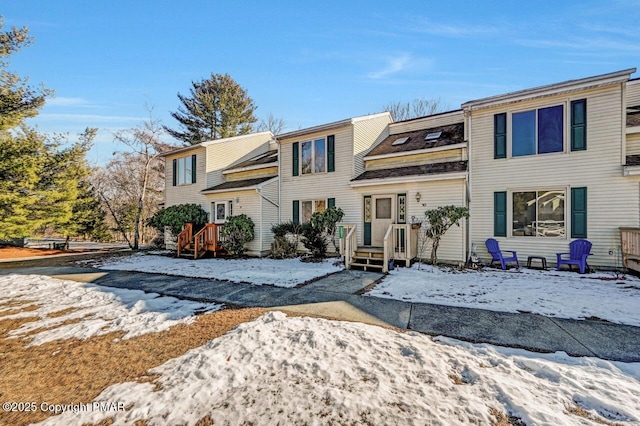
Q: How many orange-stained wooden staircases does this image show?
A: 1